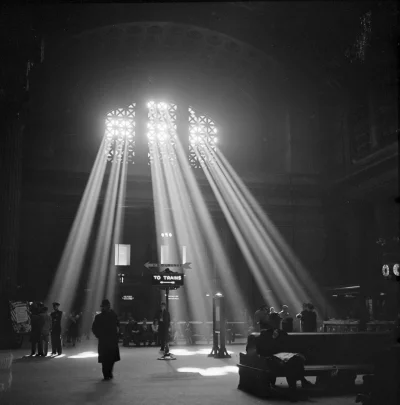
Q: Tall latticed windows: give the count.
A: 3